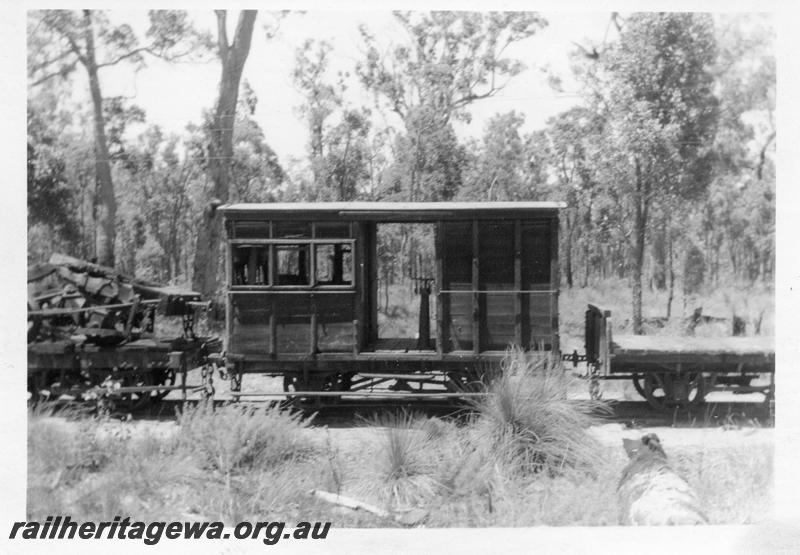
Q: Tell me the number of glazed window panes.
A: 3